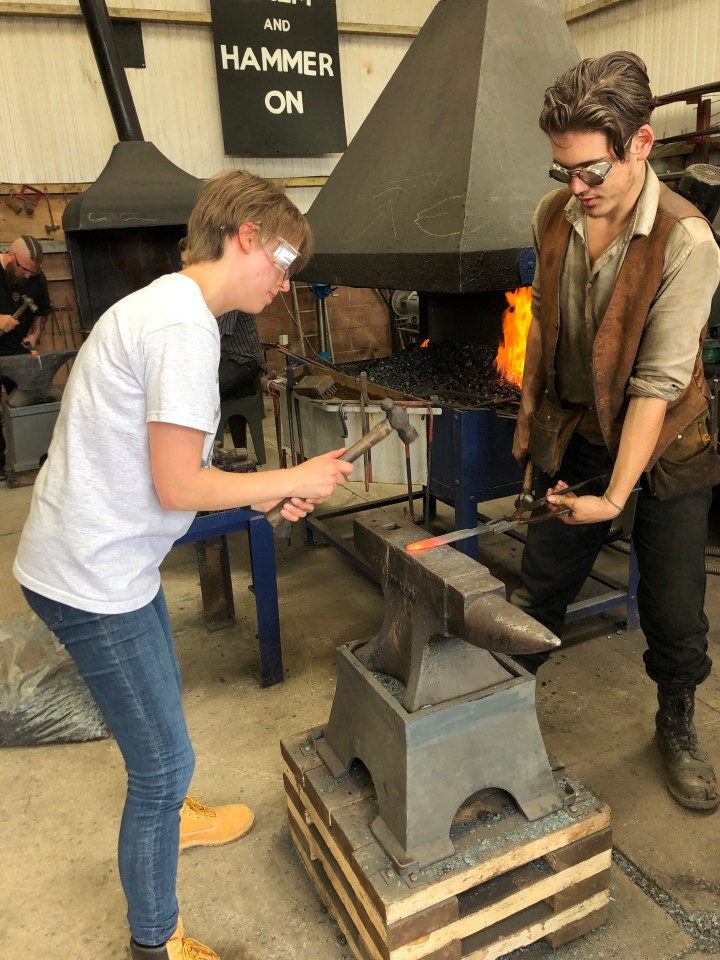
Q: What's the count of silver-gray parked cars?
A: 0